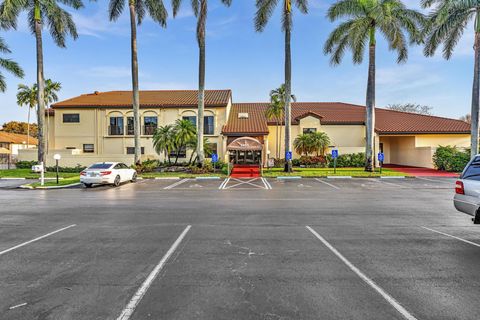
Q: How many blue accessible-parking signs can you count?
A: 4